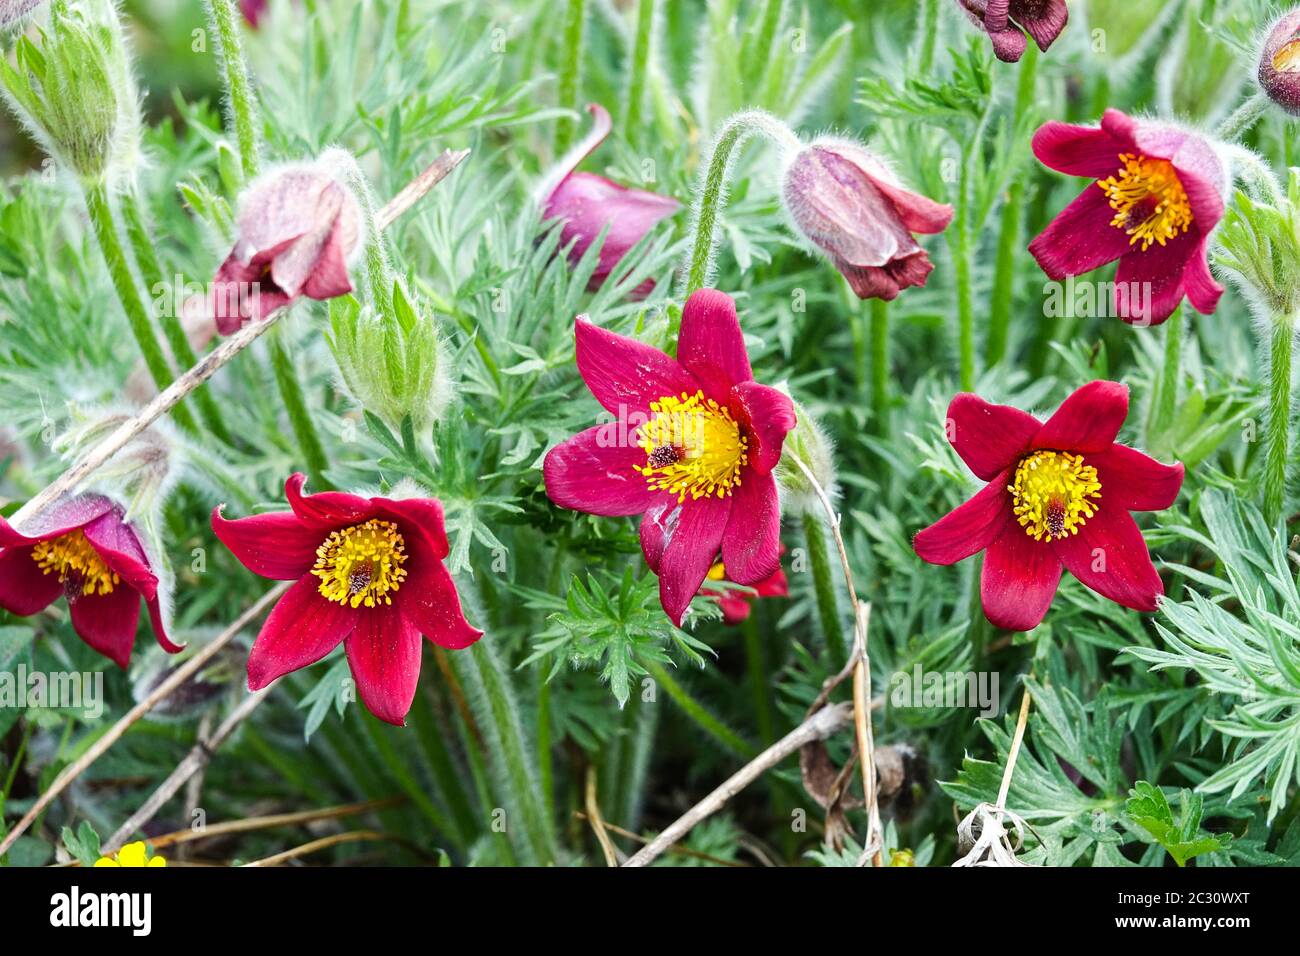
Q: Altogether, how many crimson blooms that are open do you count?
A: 5